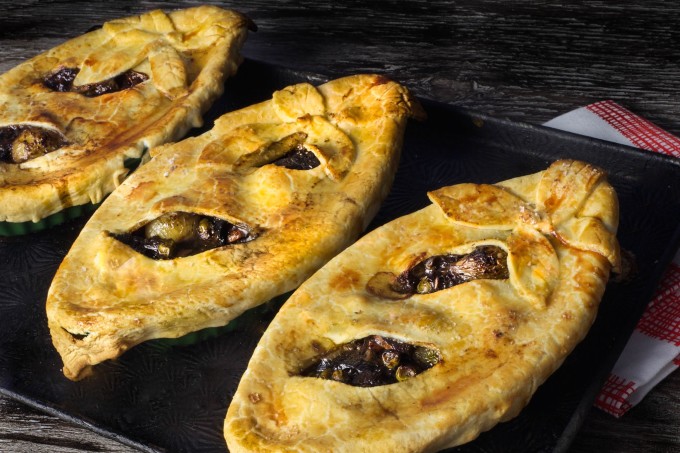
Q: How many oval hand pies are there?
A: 3